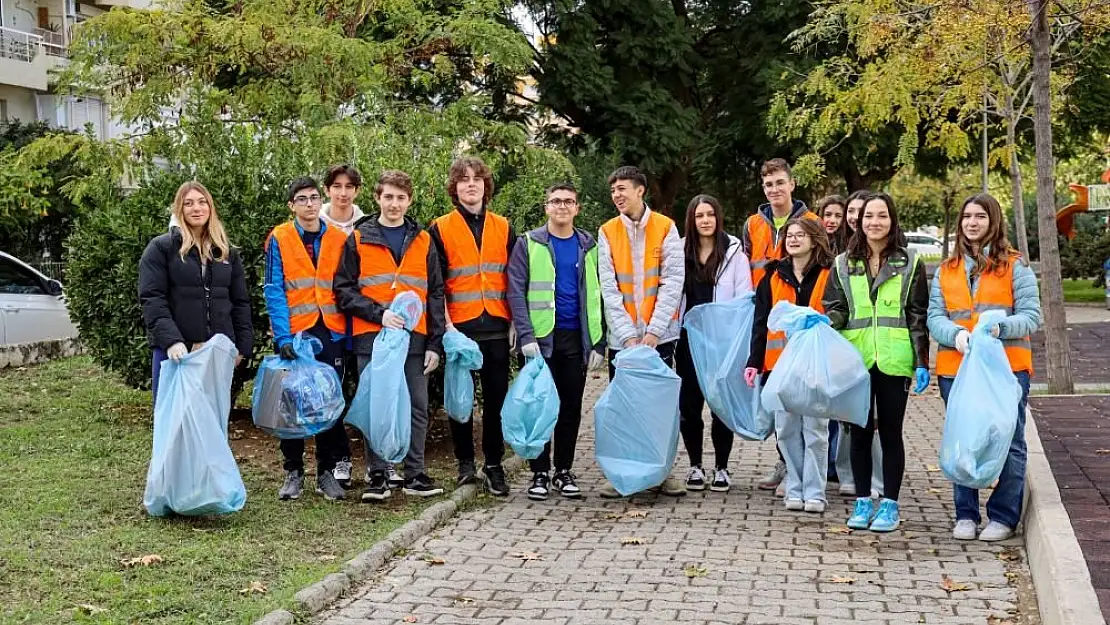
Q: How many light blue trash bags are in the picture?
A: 9